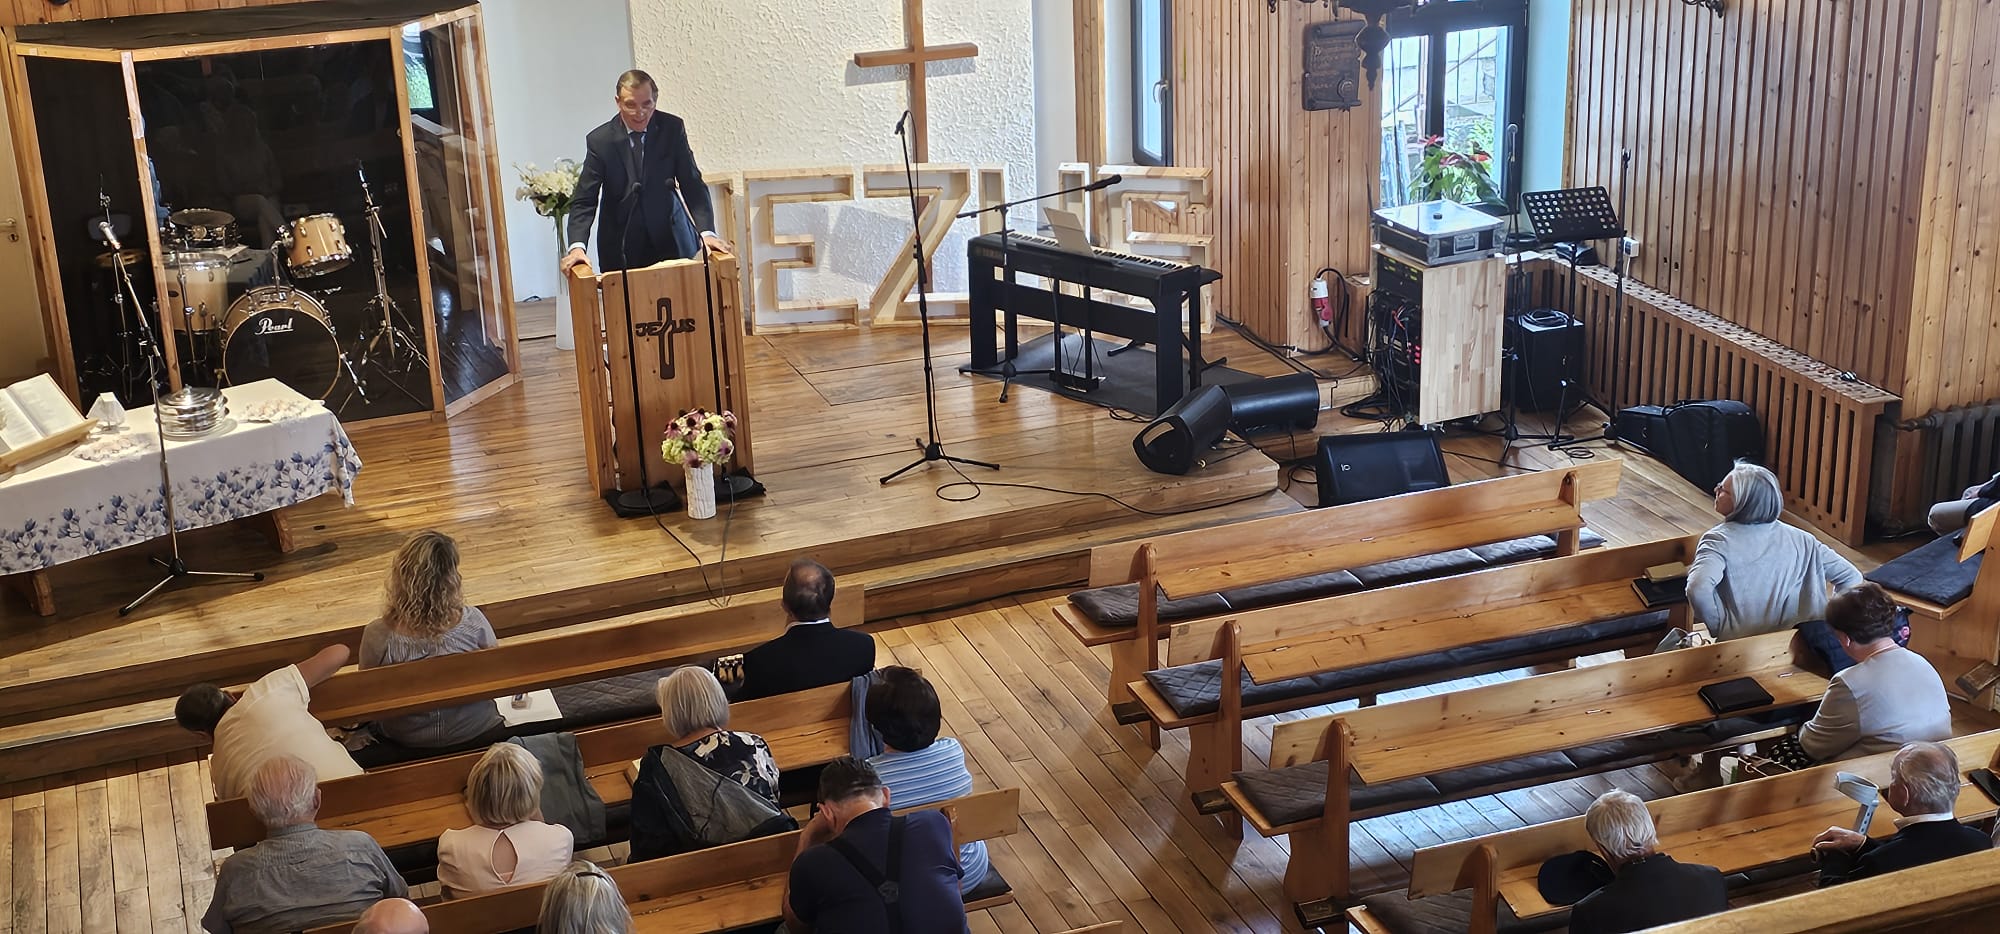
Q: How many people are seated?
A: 15